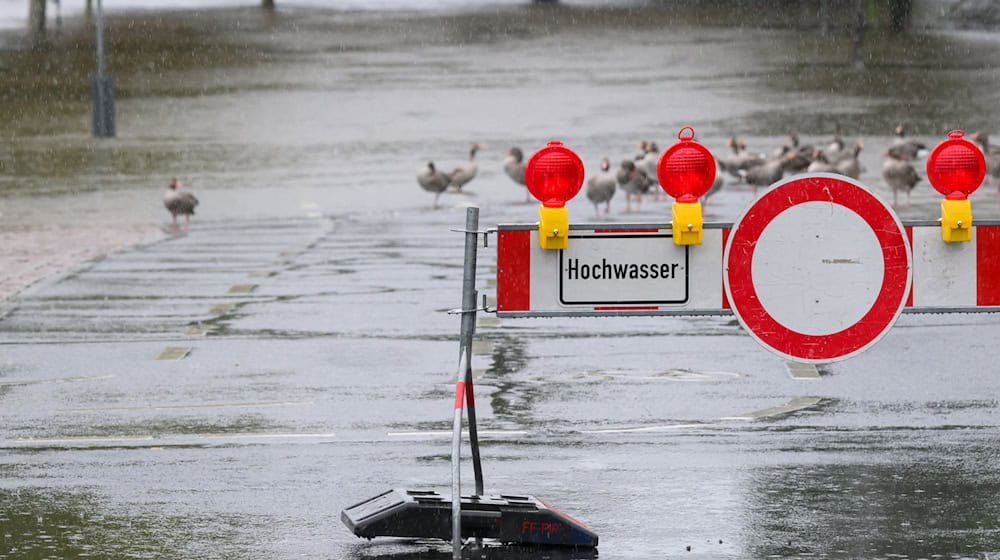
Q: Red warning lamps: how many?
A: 3